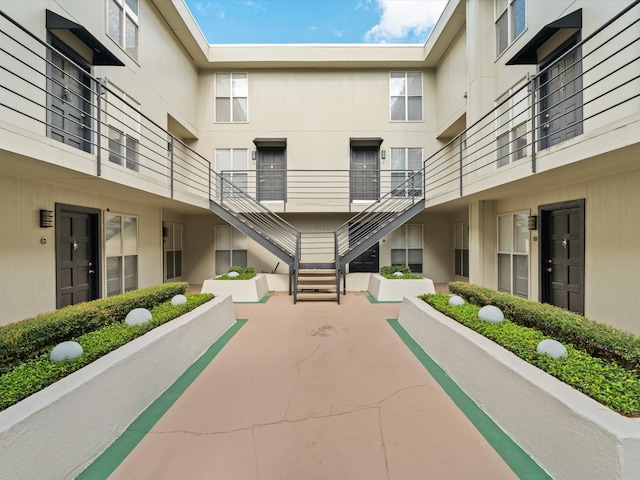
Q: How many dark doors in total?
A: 7